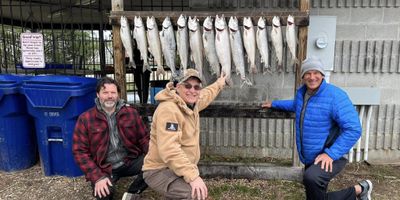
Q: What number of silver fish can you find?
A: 13